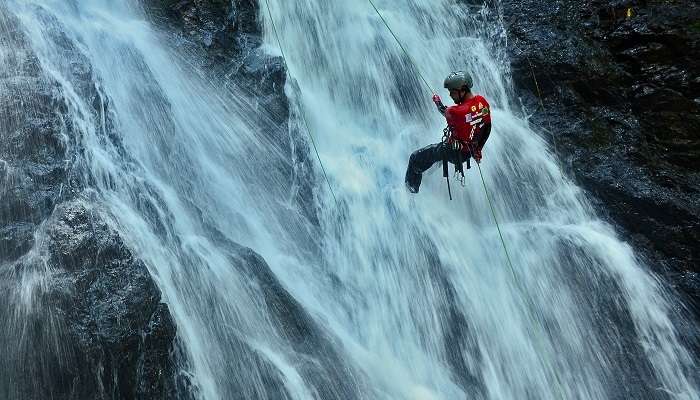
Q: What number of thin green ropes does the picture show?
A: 2